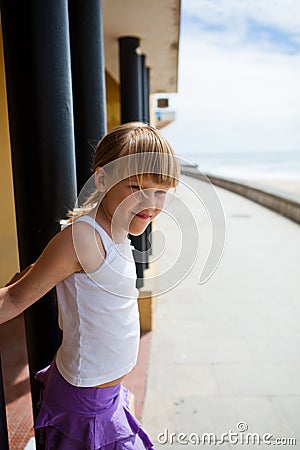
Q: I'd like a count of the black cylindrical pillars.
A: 5